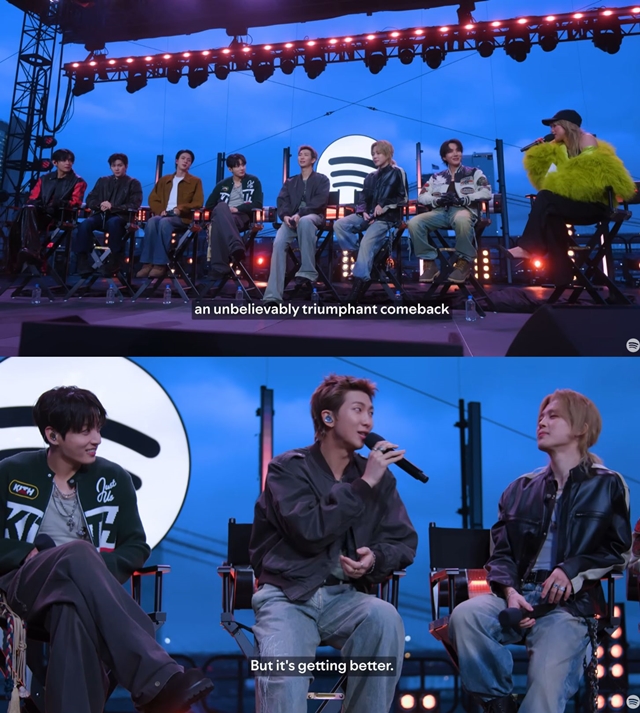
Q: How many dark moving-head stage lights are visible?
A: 15